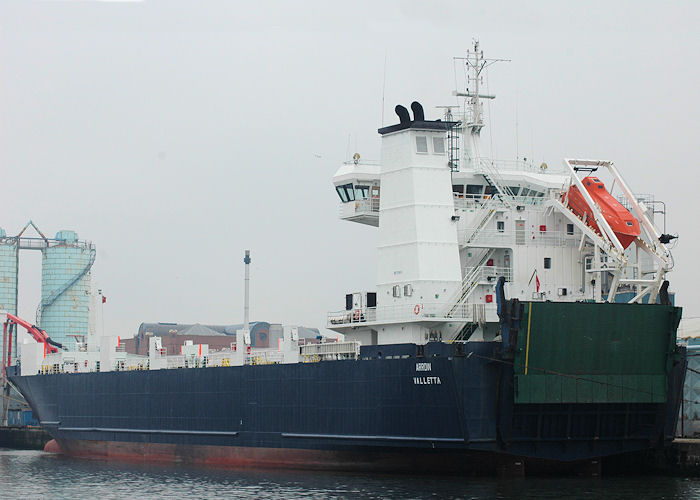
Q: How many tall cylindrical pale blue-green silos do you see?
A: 2